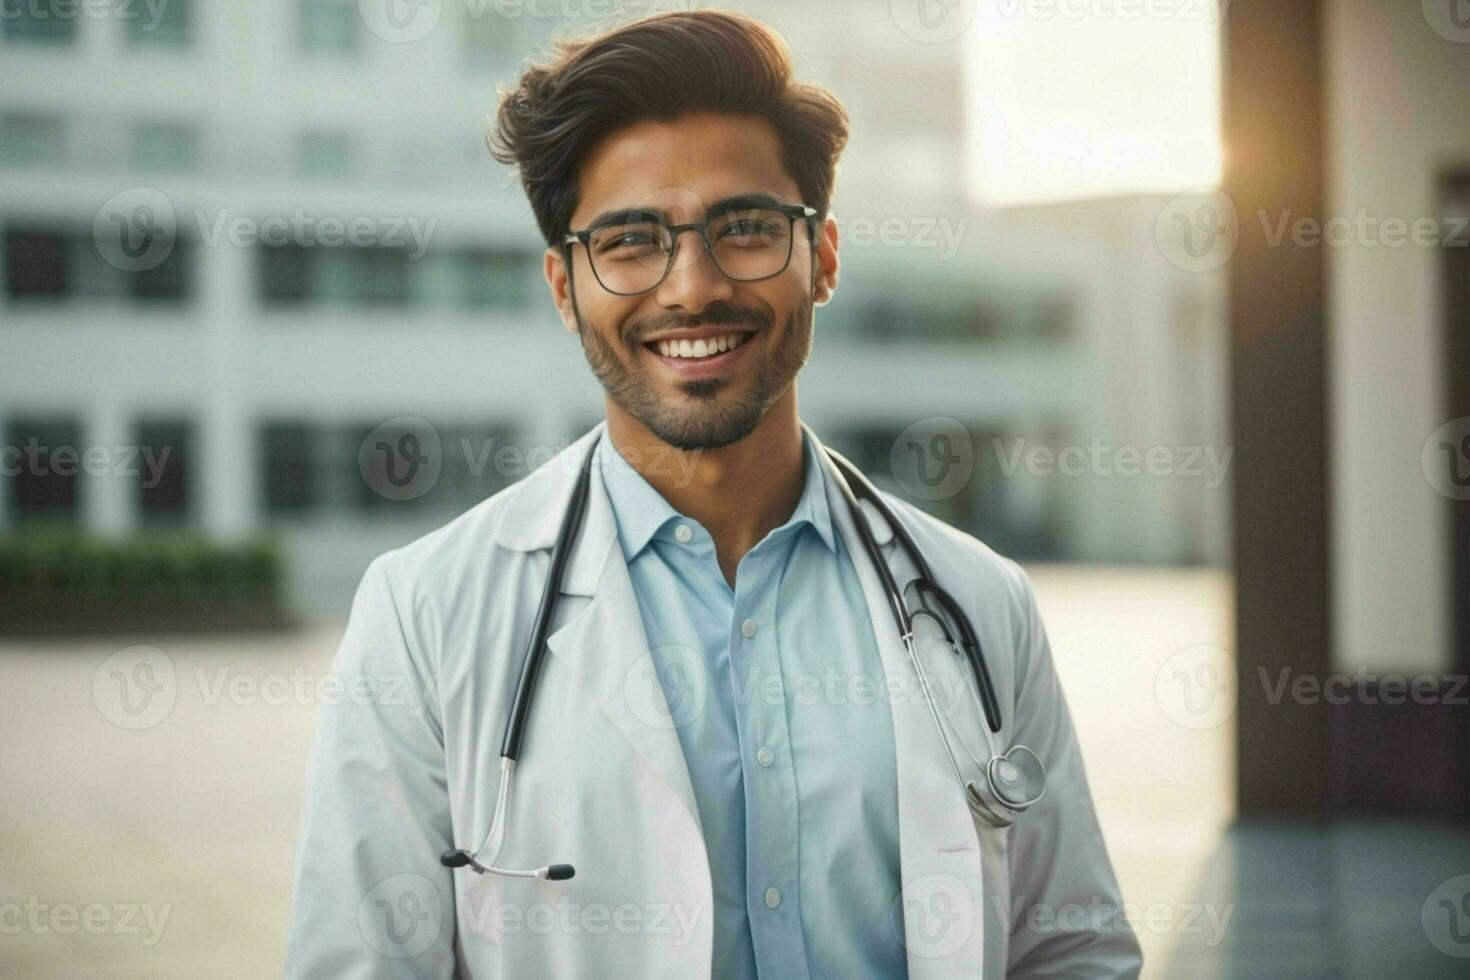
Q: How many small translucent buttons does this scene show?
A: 4